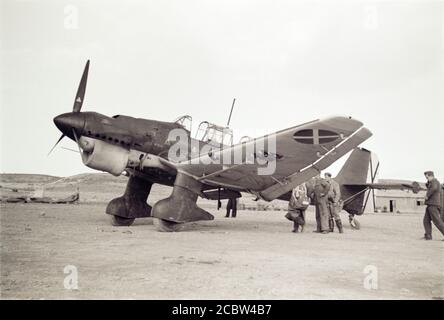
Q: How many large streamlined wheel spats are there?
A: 2